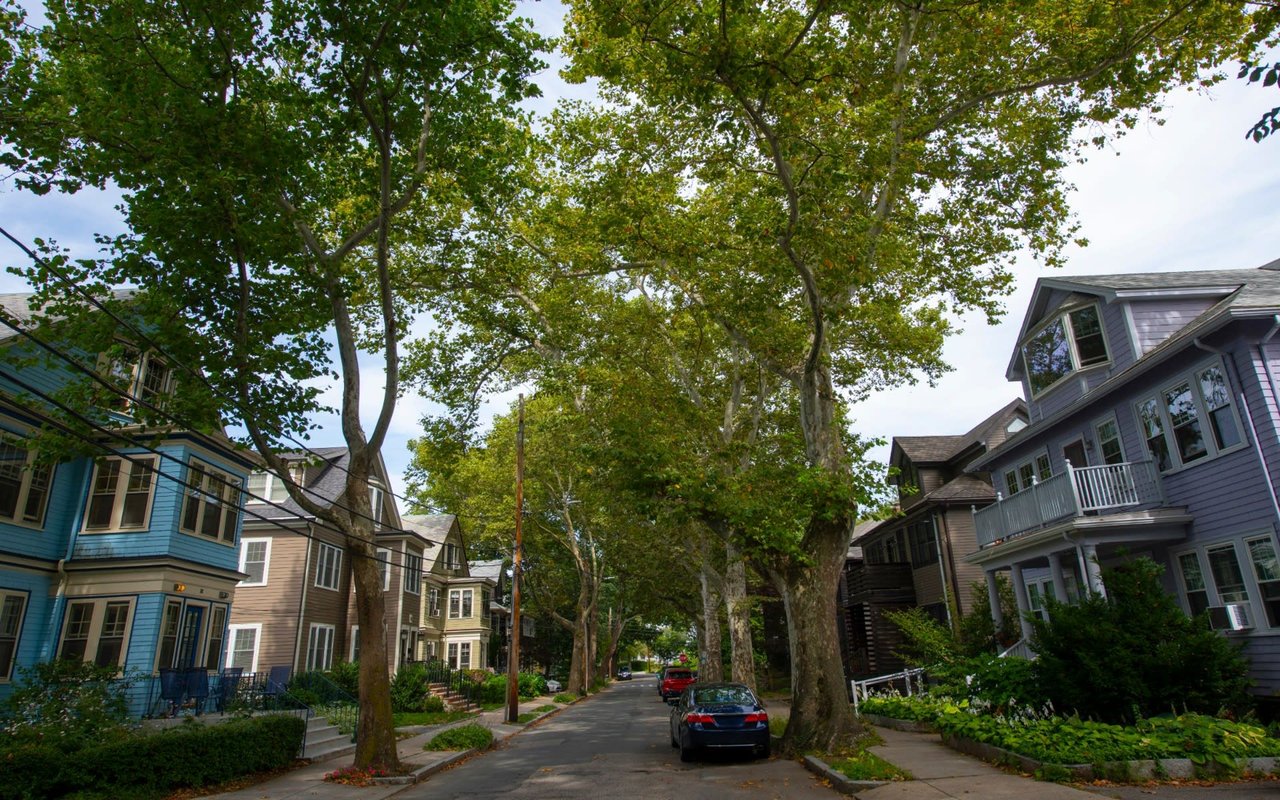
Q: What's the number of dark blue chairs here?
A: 4